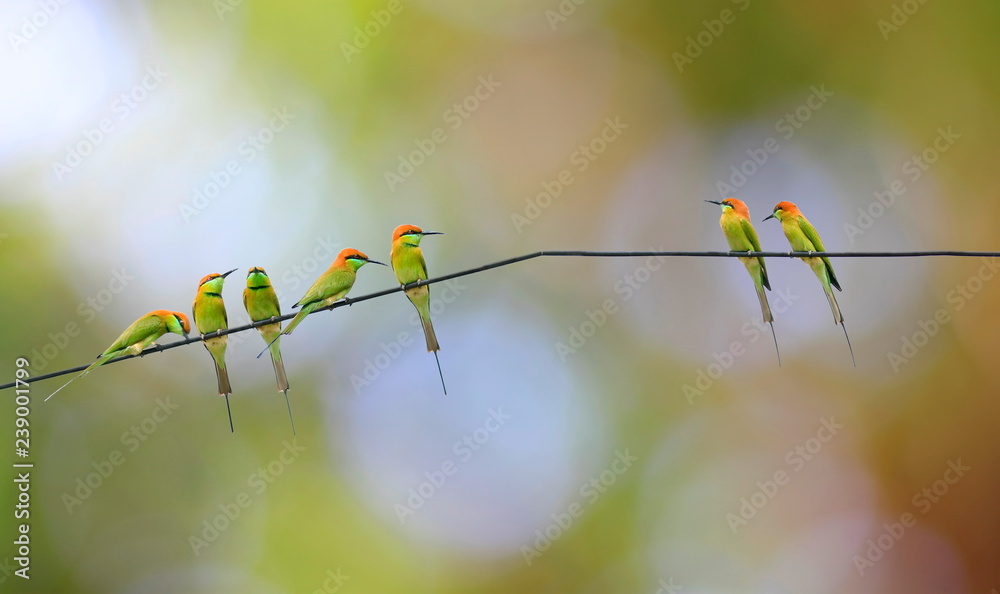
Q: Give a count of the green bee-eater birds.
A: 7